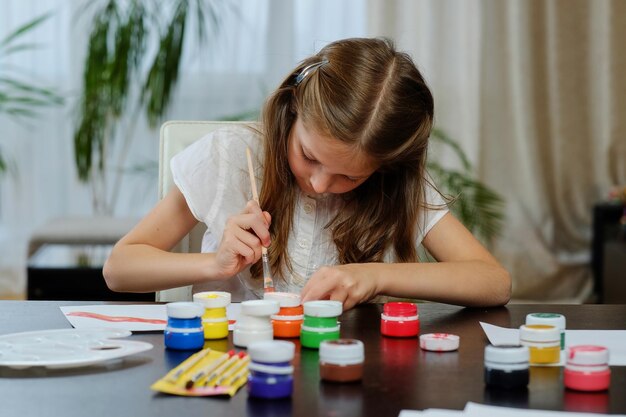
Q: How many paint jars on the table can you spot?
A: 12